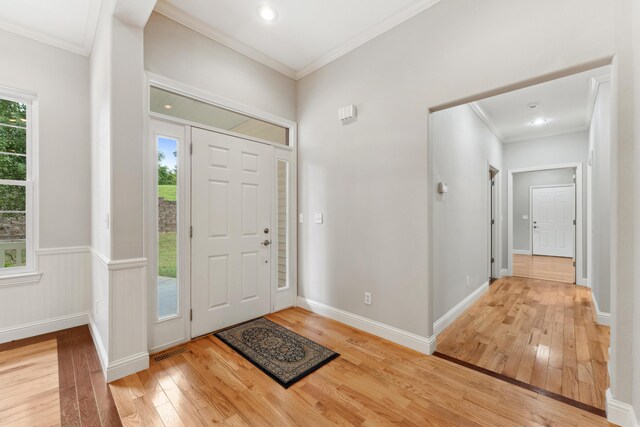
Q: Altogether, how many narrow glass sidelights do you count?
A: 2